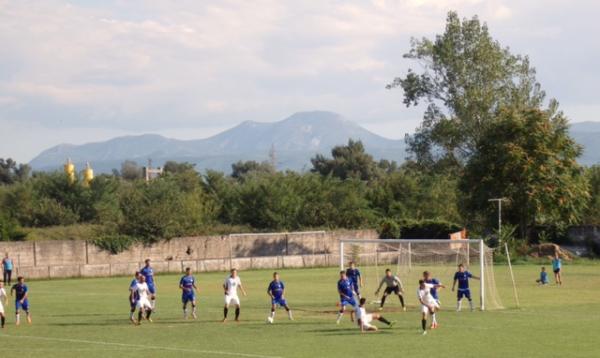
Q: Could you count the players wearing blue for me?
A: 9